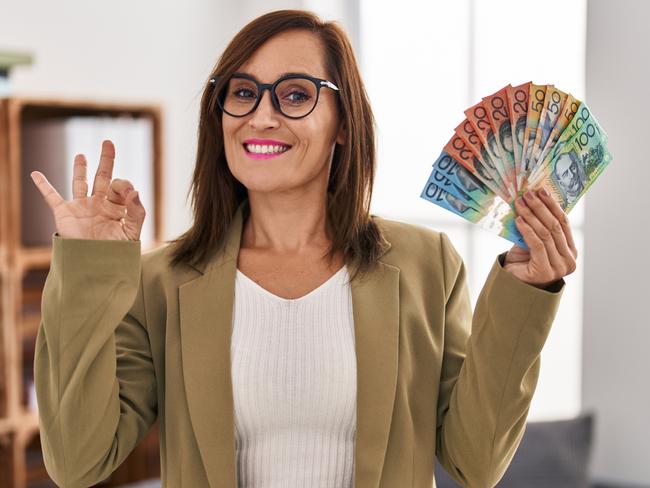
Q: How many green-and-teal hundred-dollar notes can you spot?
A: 2